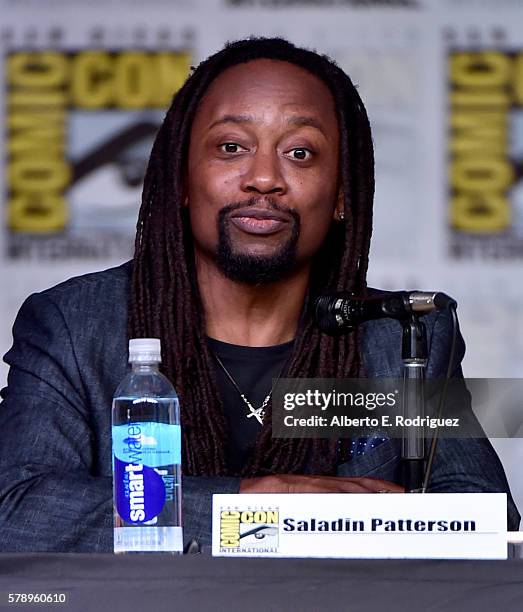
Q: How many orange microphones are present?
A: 0